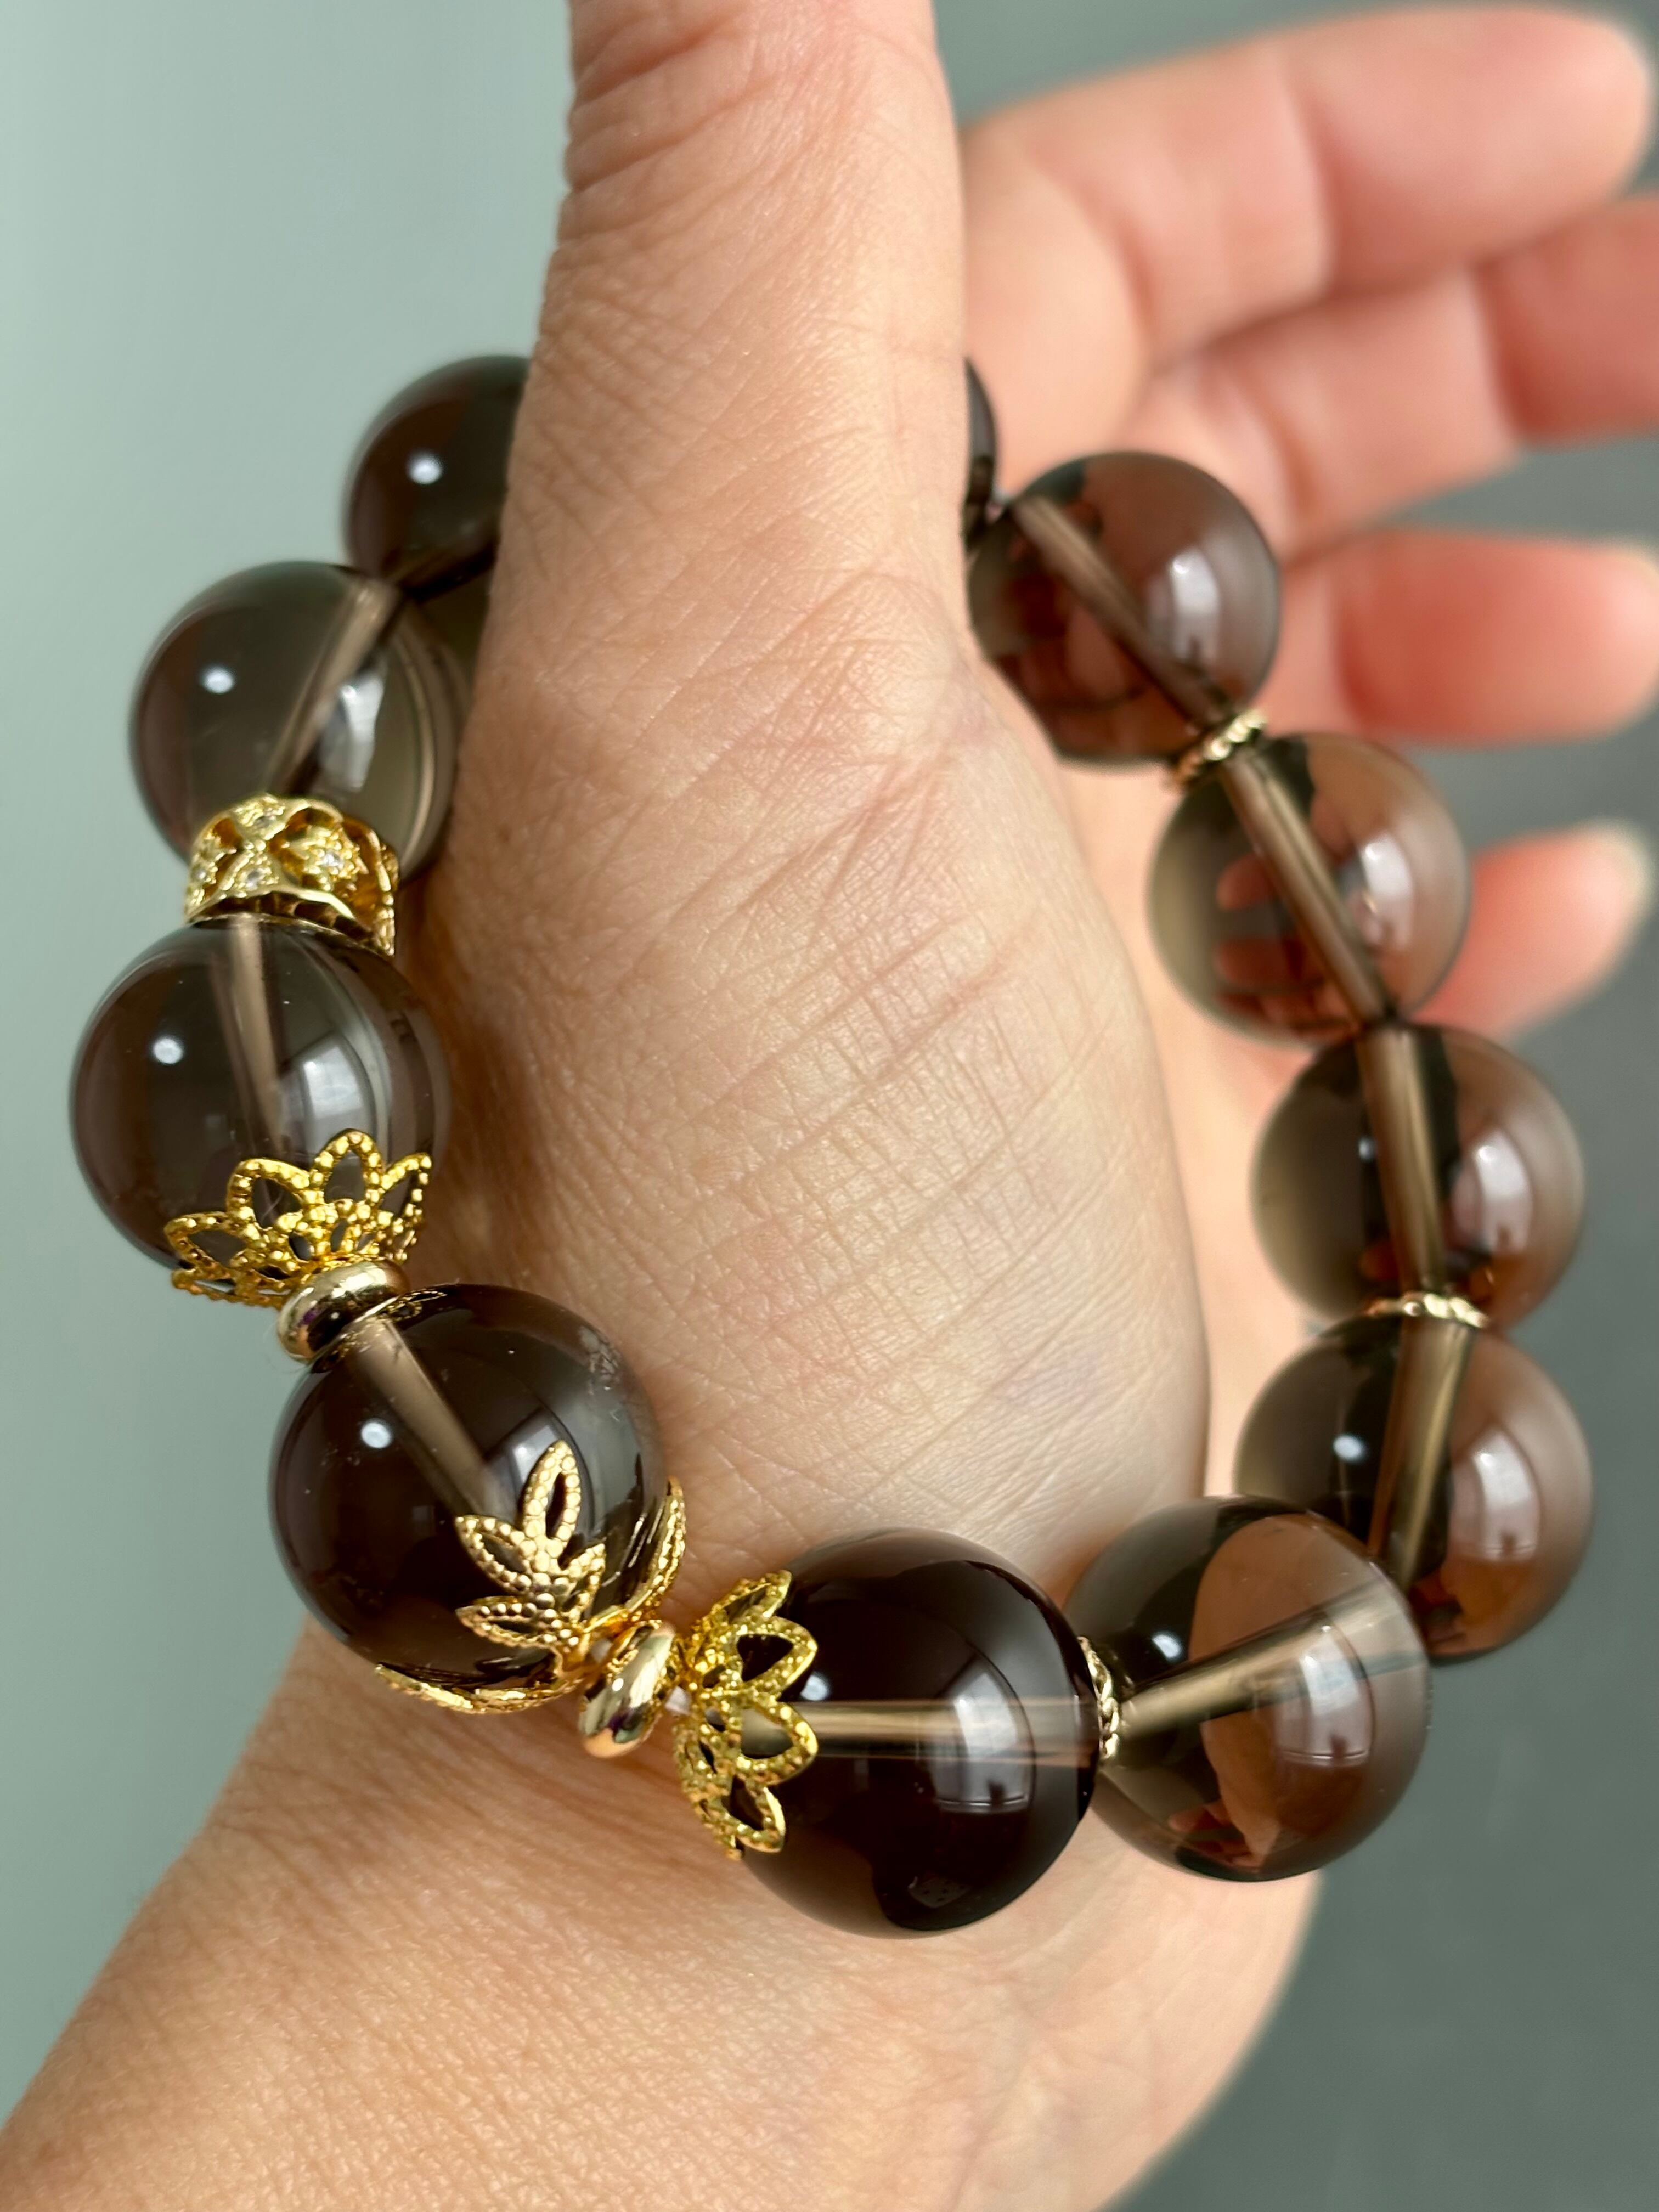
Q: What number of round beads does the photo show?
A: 11